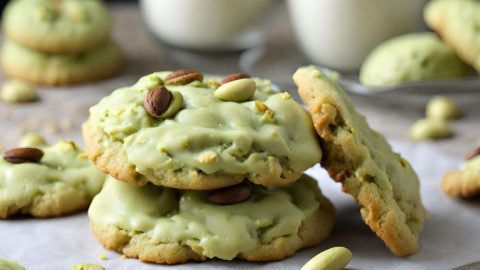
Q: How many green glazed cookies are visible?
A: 9